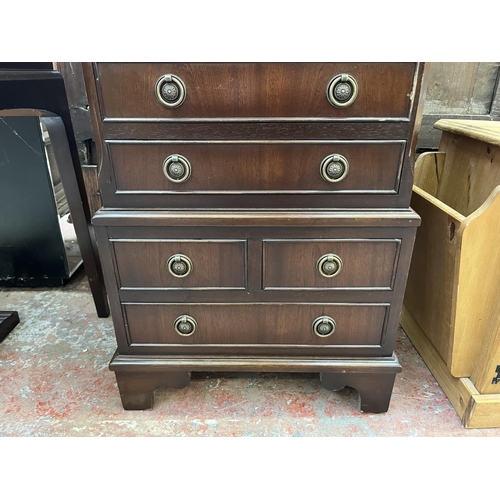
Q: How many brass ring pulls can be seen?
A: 8